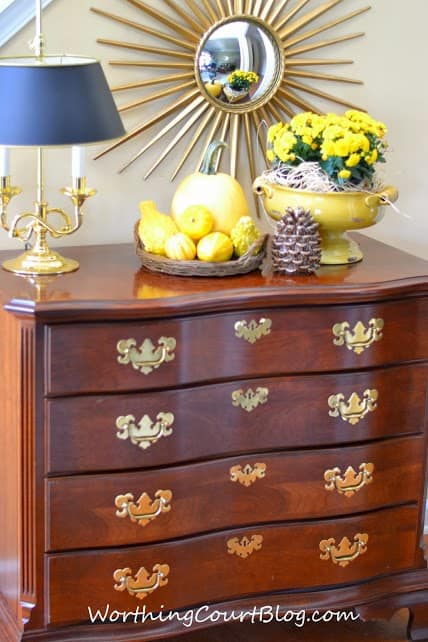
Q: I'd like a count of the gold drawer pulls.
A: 8